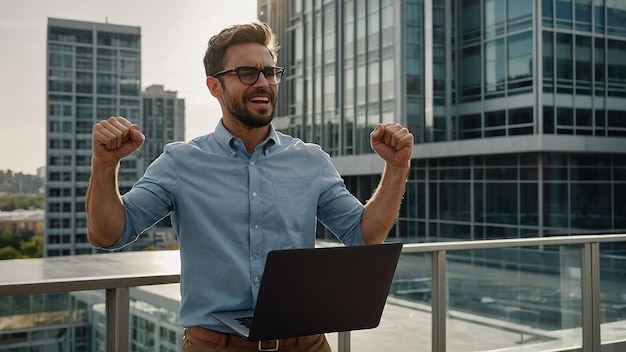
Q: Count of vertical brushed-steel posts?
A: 4